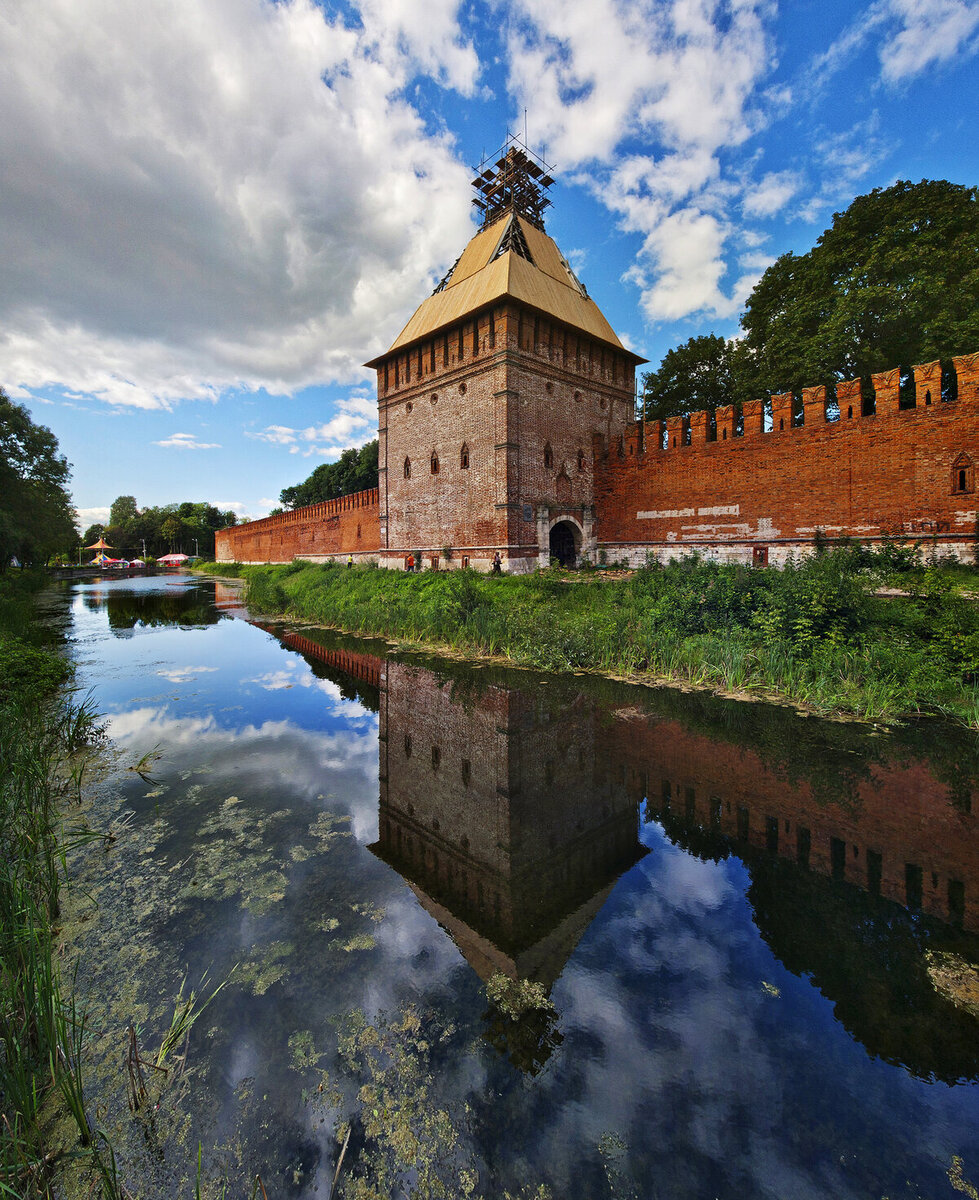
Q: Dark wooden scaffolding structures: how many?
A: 1